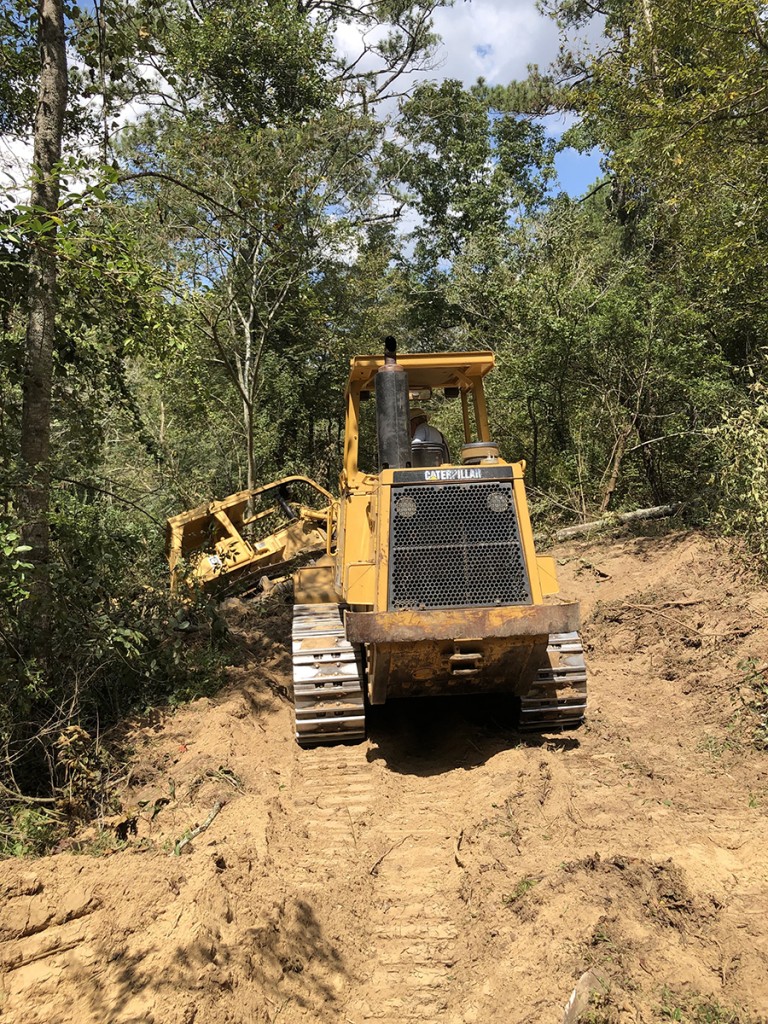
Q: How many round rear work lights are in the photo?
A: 2